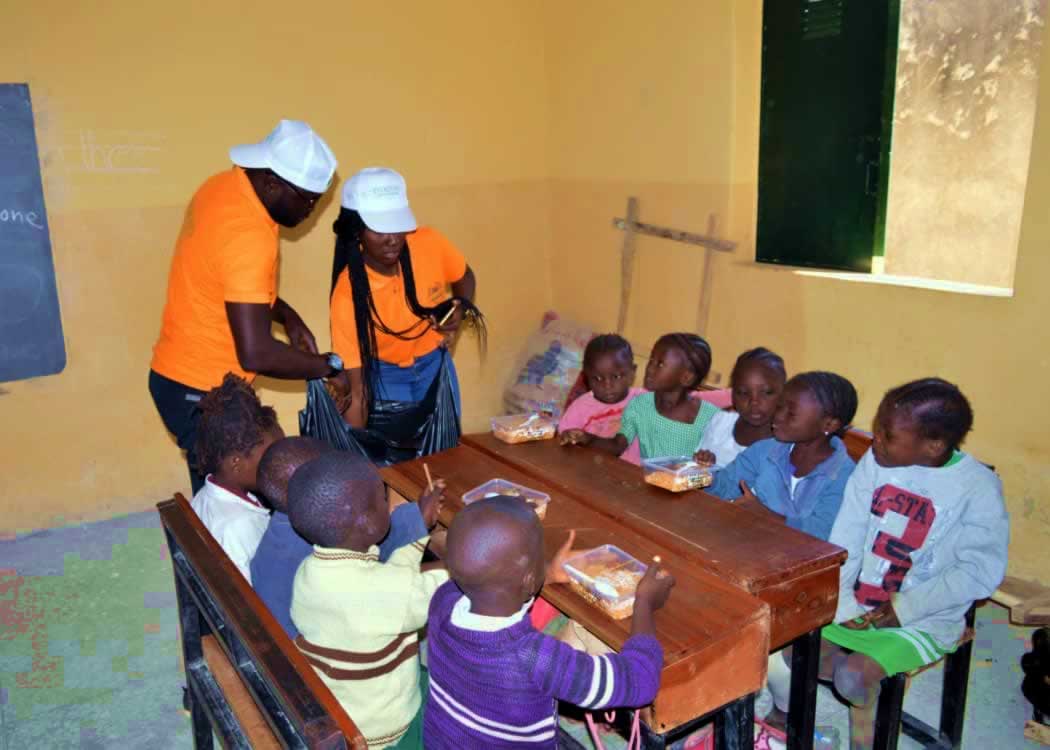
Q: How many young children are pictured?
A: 9